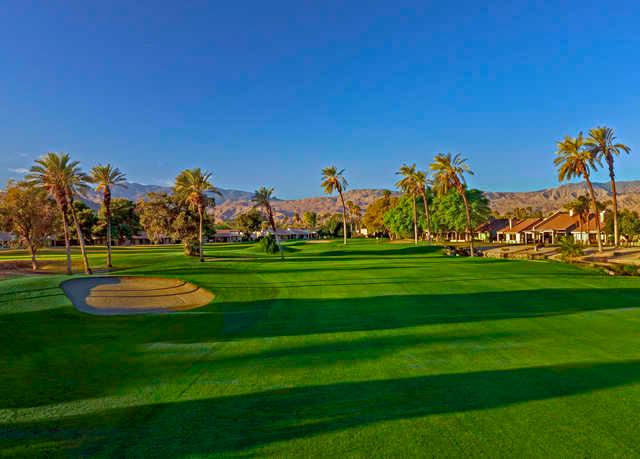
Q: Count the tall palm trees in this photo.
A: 11